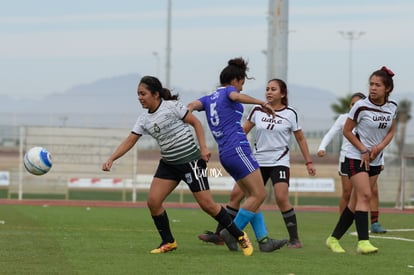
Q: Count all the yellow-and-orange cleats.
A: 2